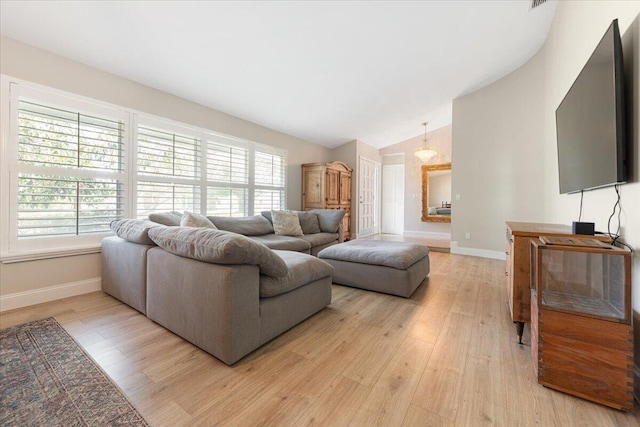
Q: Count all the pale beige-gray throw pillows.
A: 2